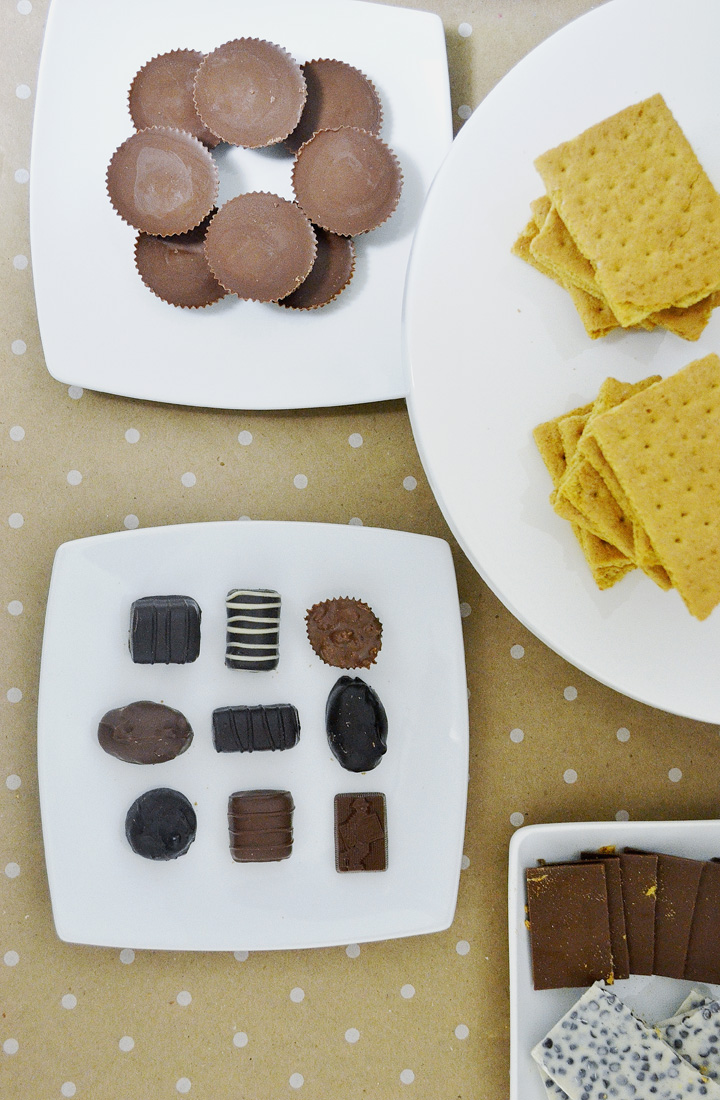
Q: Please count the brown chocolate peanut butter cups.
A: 8